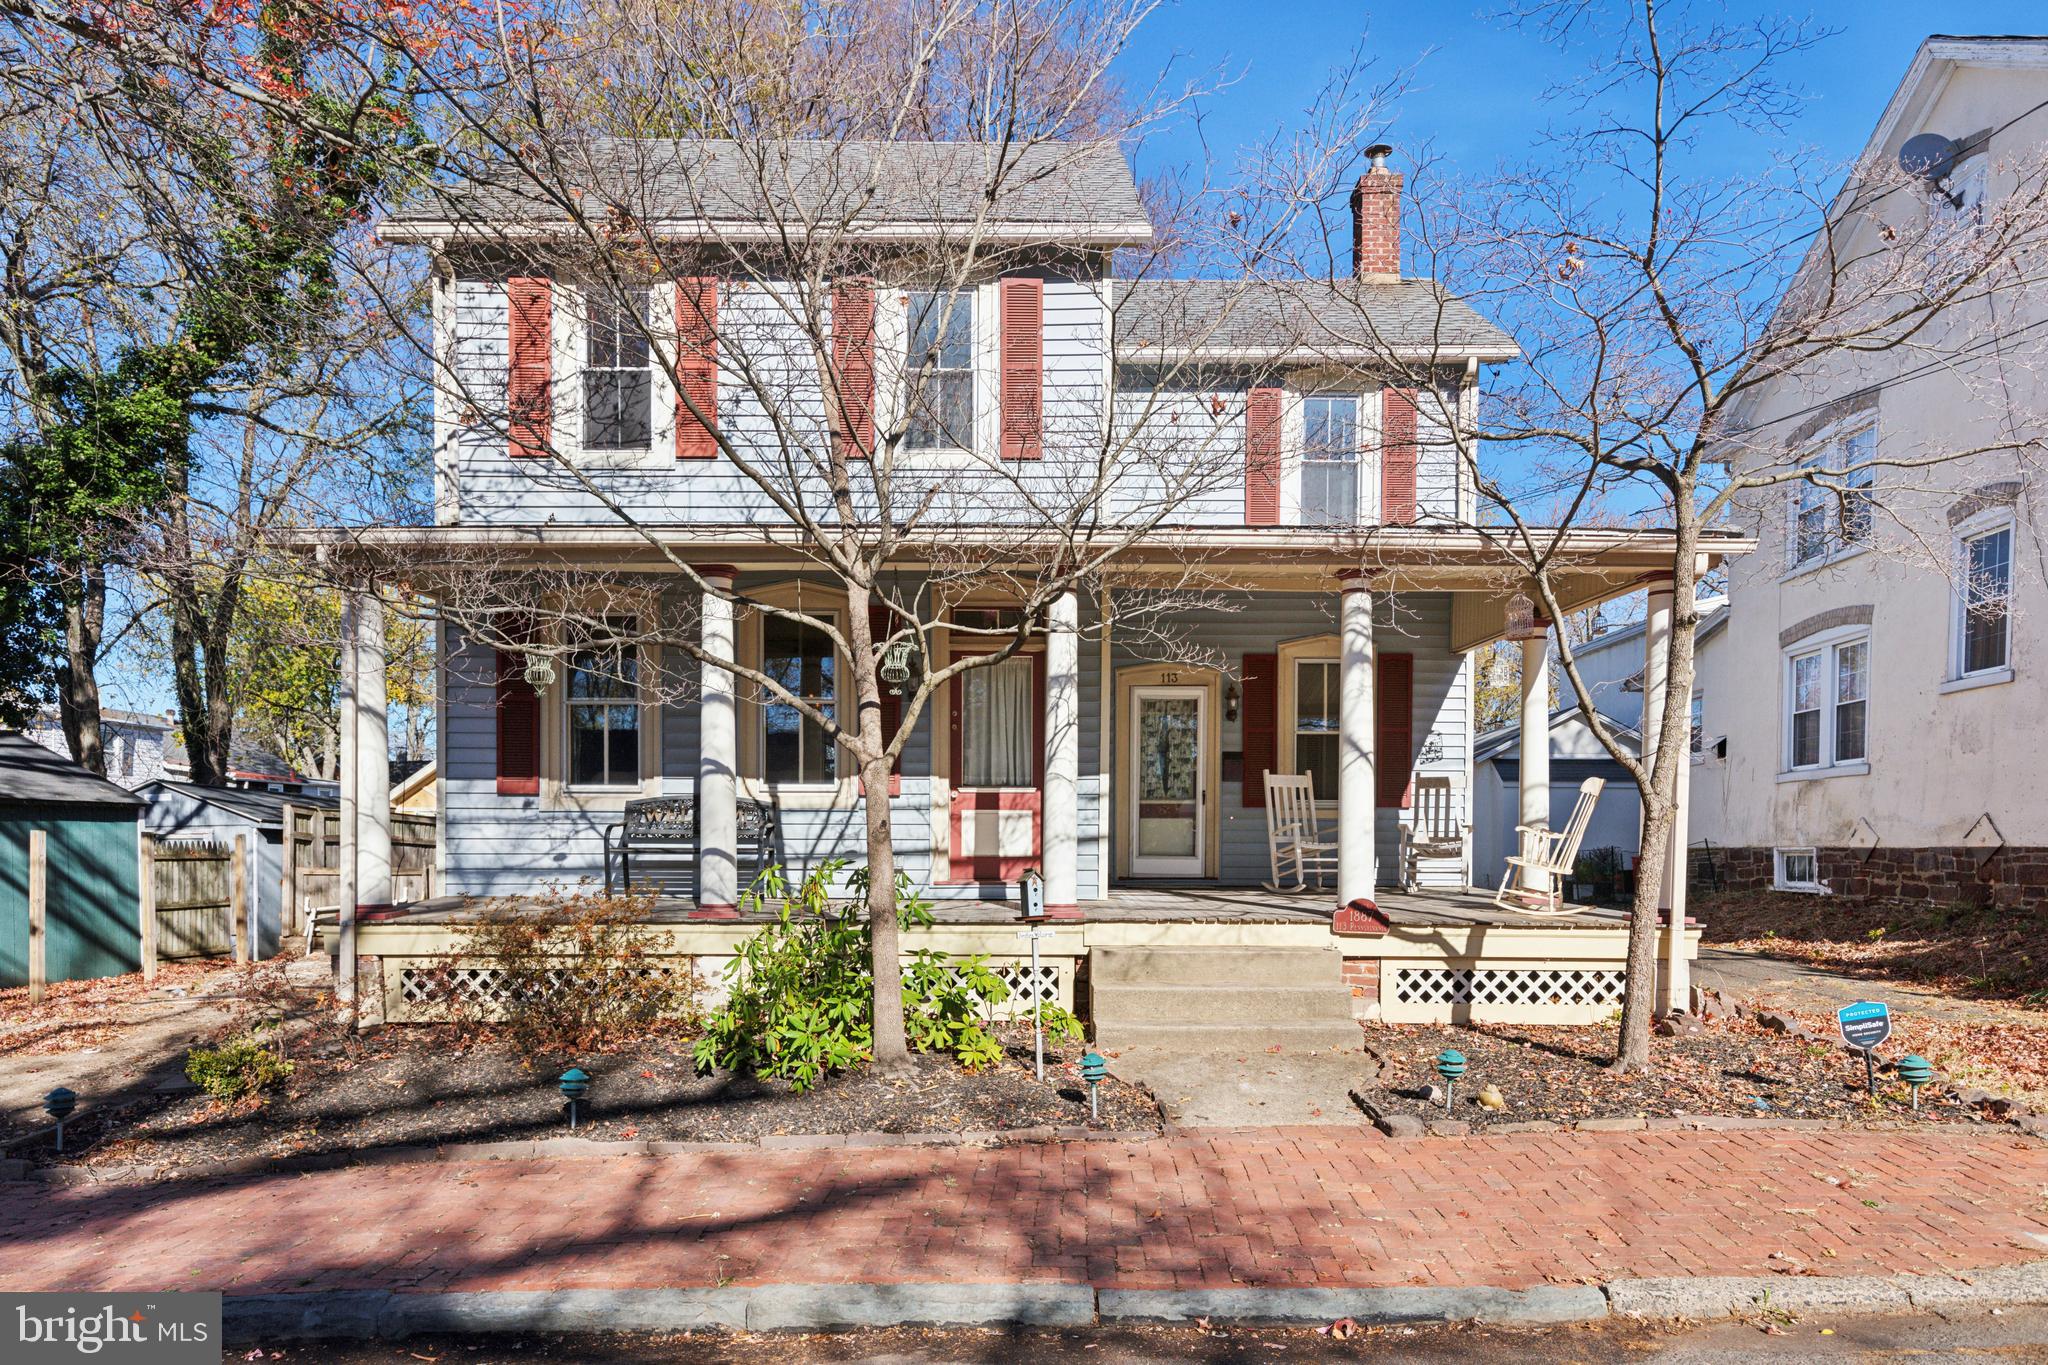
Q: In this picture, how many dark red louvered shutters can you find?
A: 10